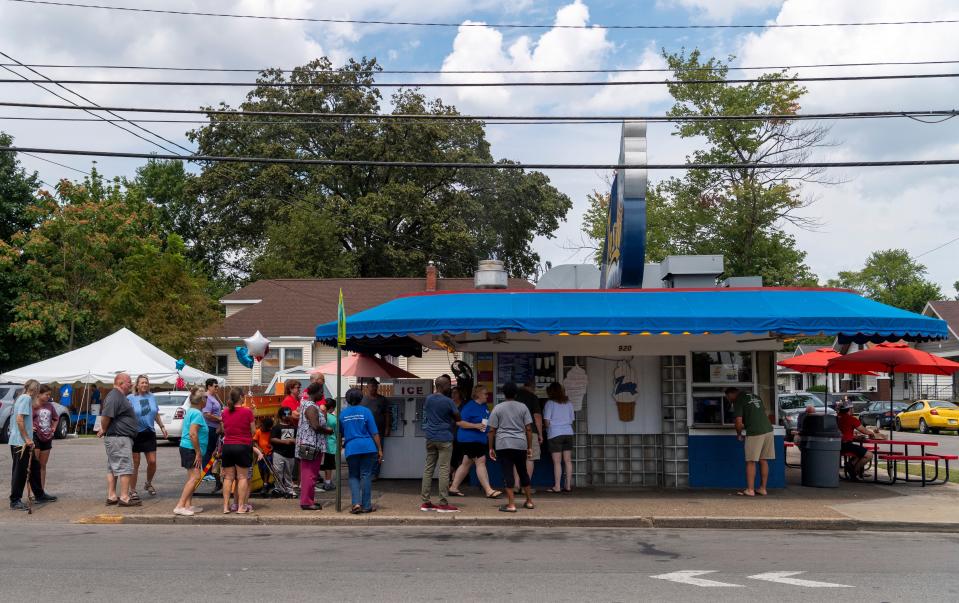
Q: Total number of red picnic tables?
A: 2